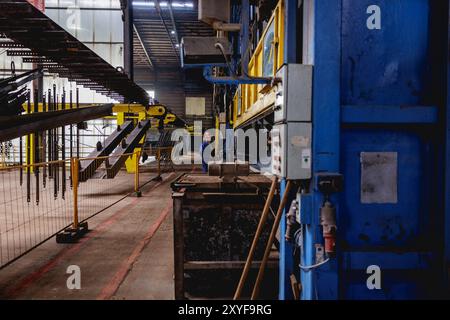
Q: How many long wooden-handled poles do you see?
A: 2